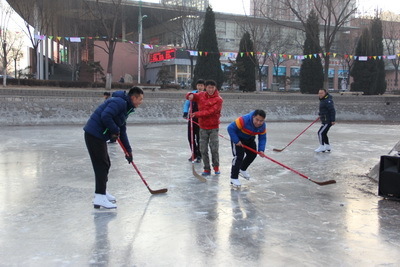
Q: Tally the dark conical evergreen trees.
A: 5